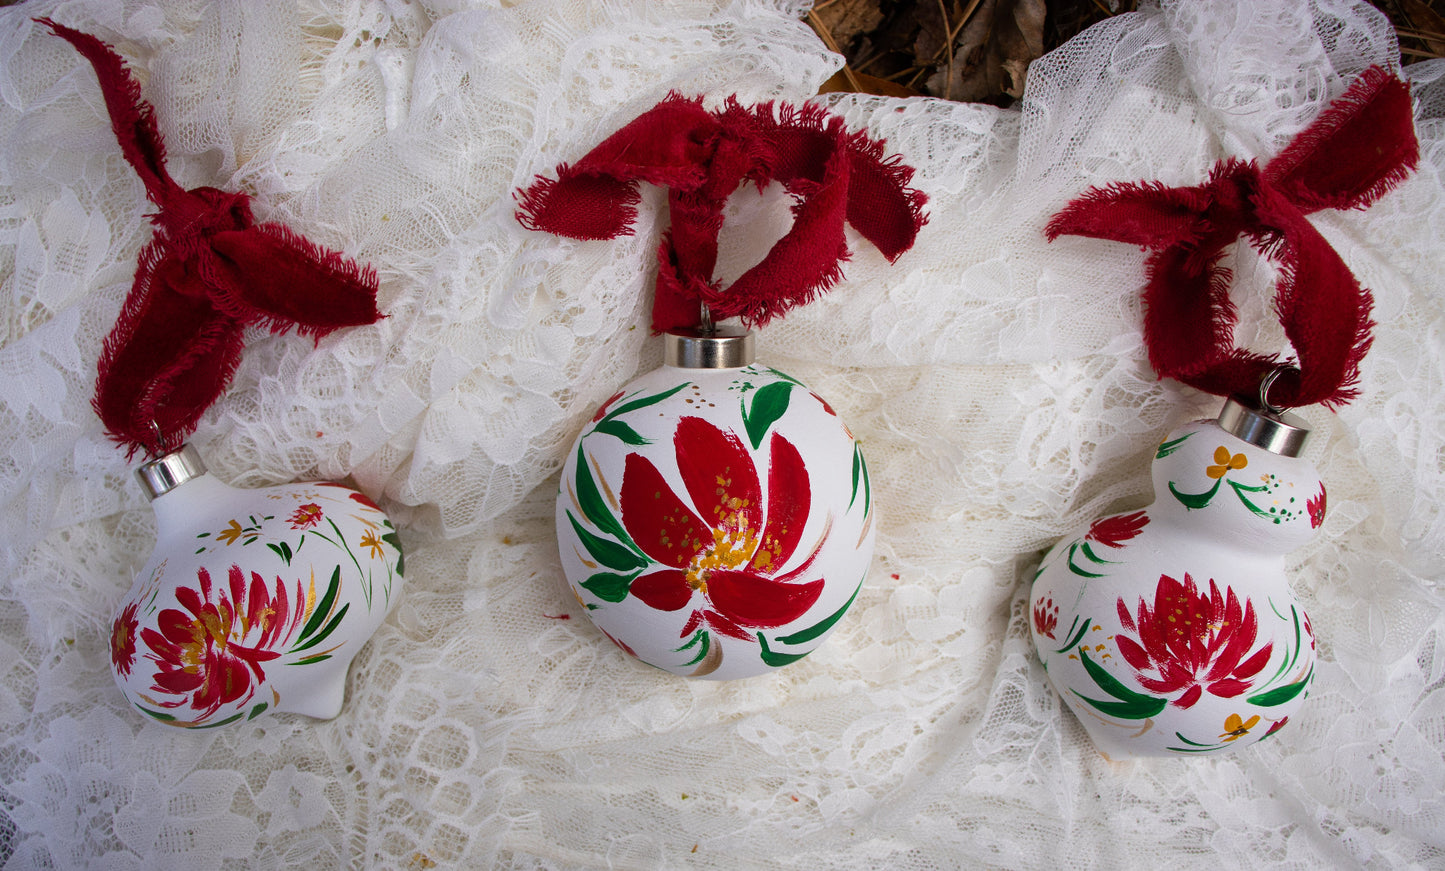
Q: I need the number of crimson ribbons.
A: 3